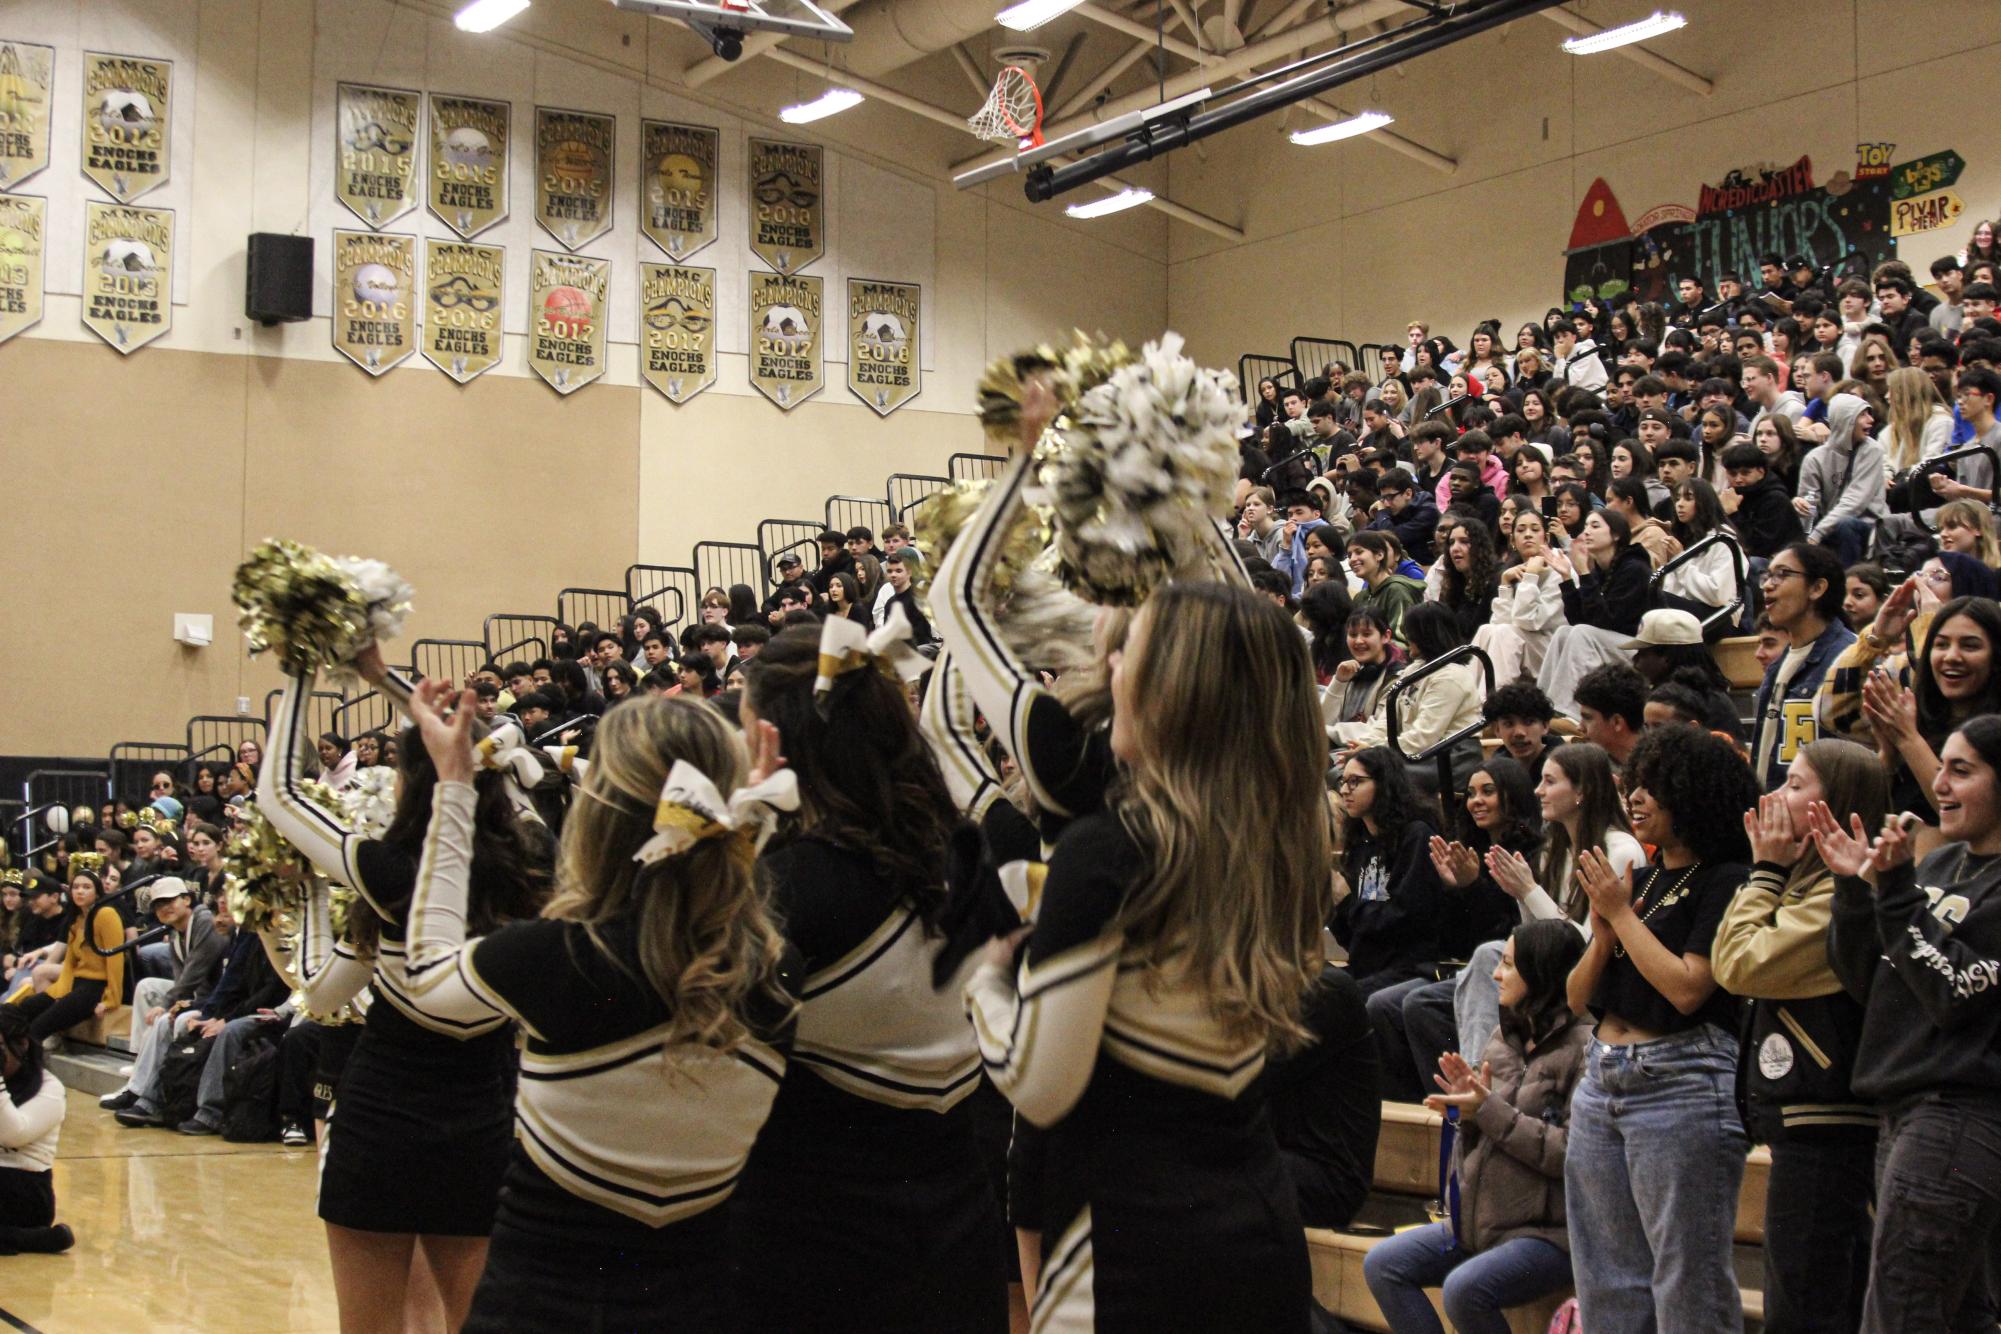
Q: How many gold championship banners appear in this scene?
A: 15